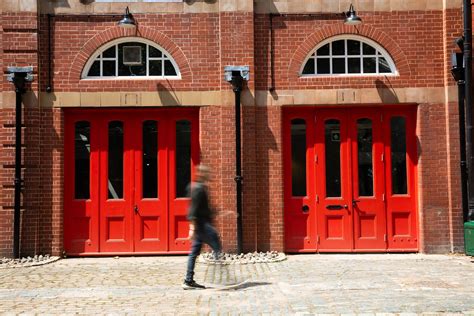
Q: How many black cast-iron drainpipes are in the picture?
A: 3